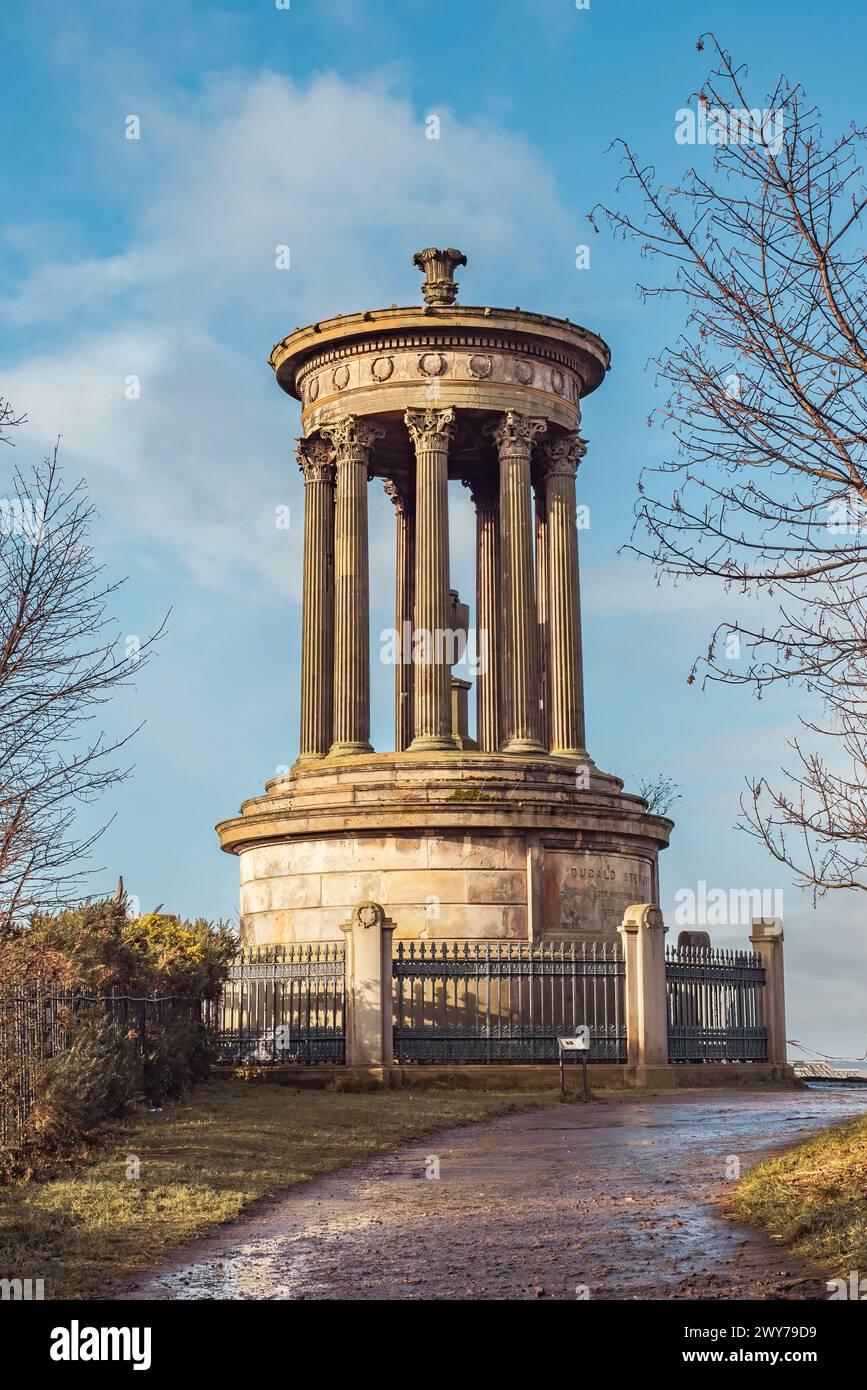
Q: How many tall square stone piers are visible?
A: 3